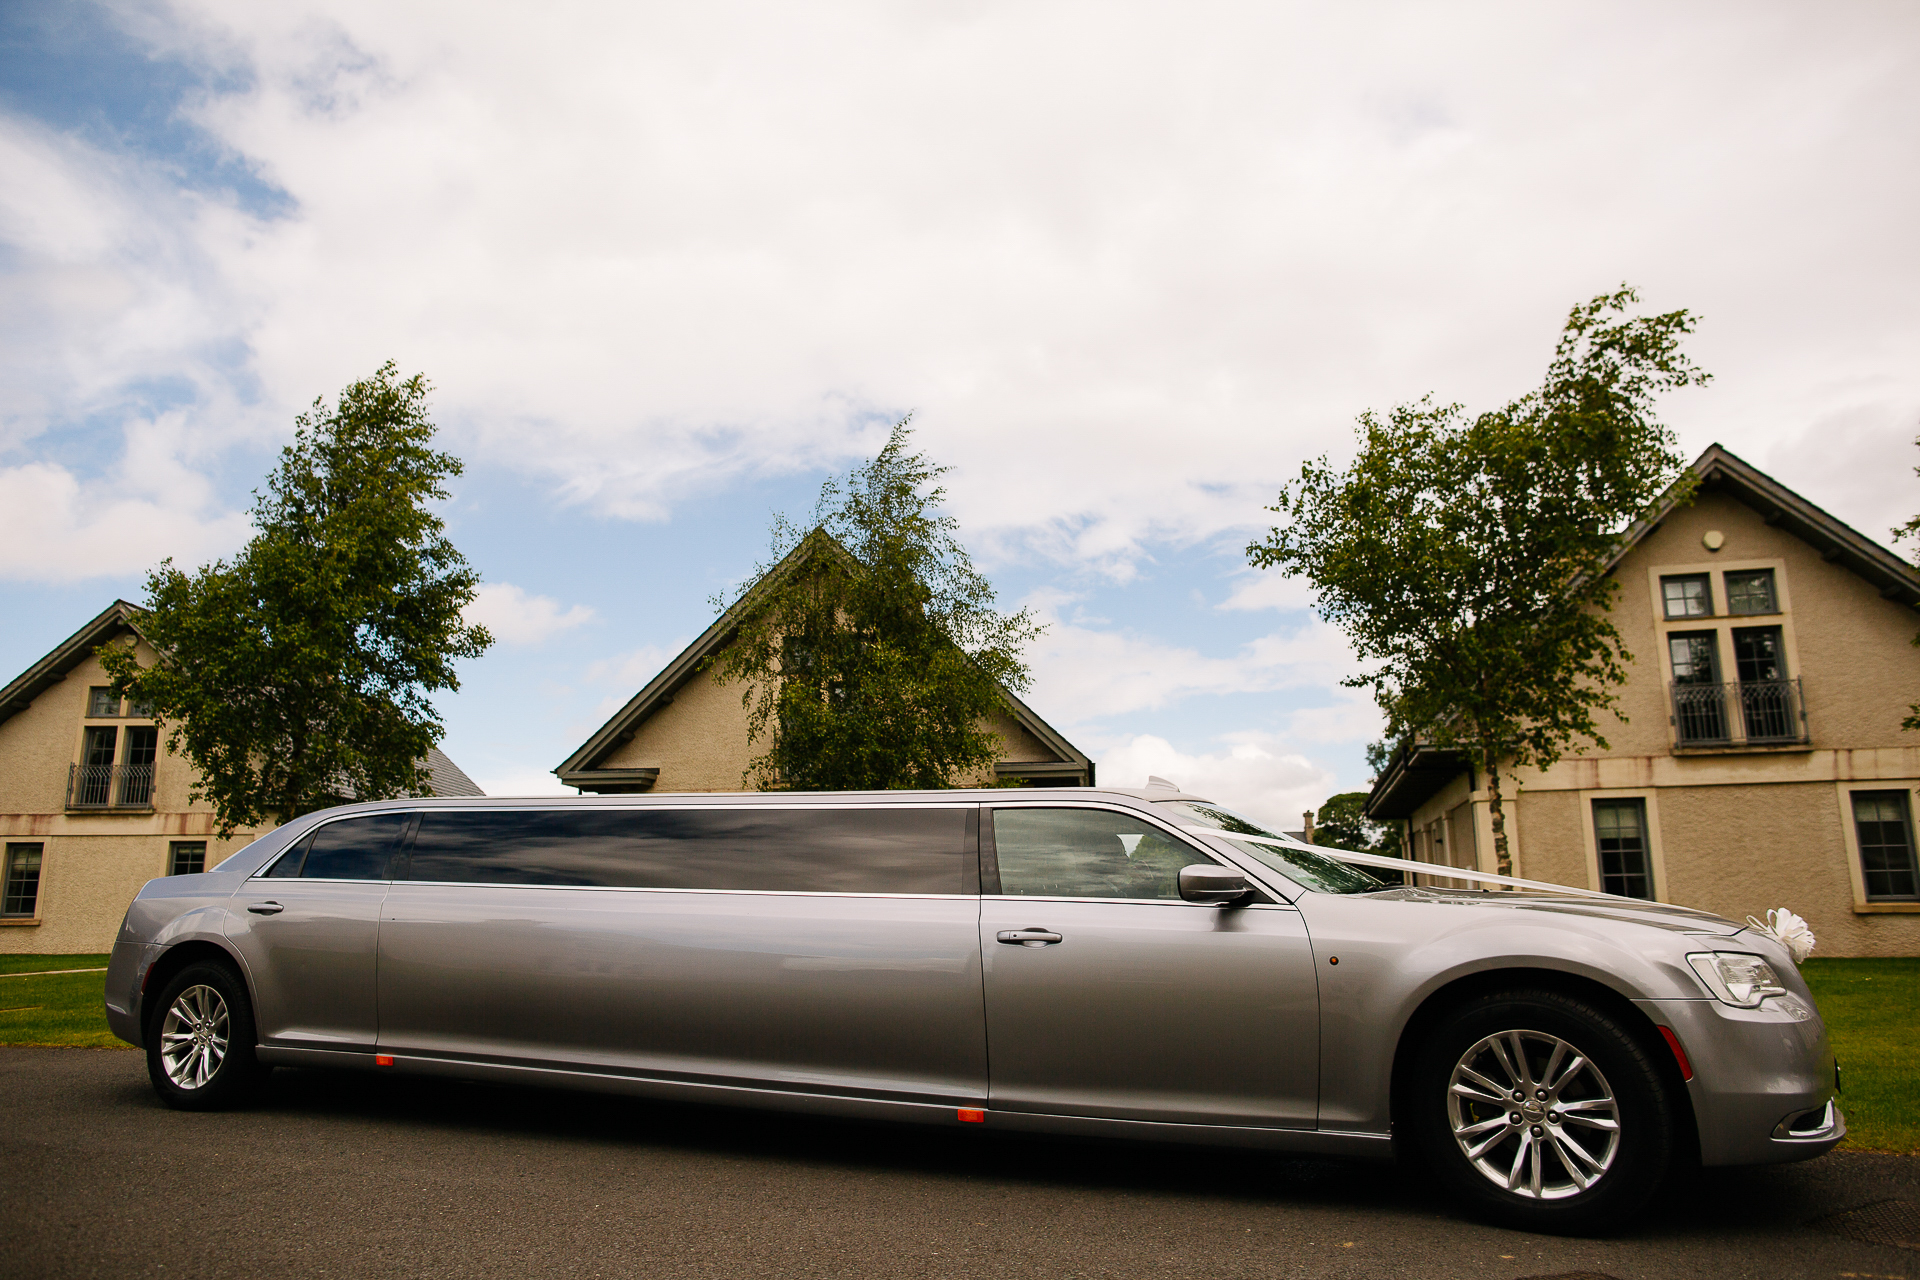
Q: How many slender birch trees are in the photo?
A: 3